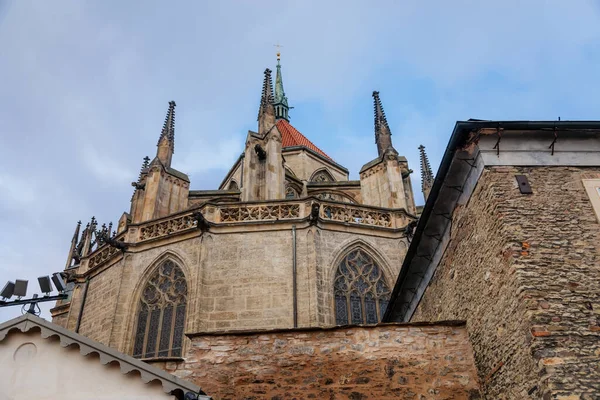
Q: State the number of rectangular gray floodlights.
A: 4